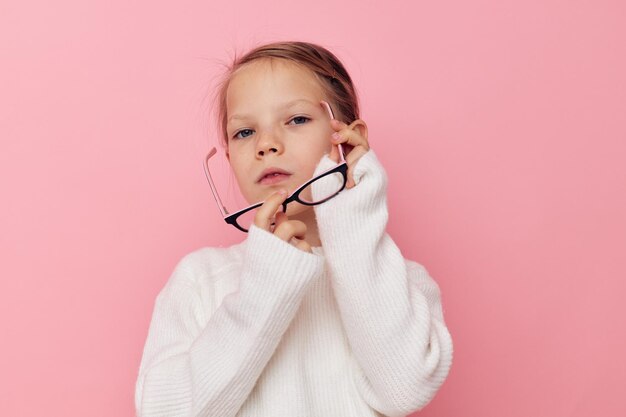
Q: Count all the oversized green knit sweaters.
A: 0